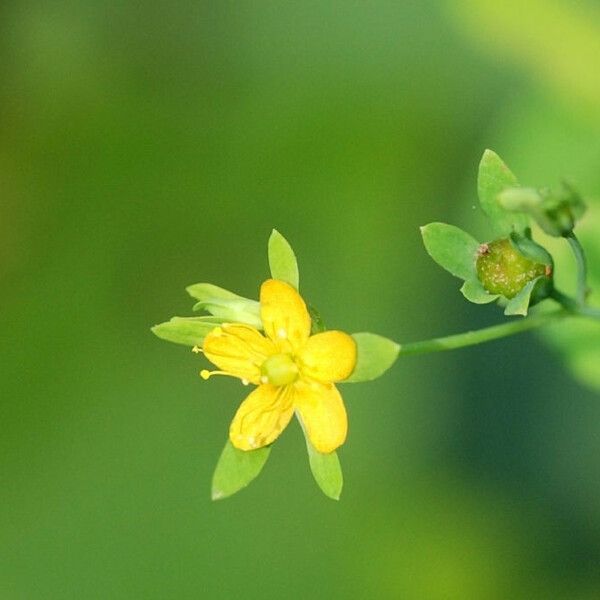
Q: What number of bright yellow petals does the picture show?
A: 5